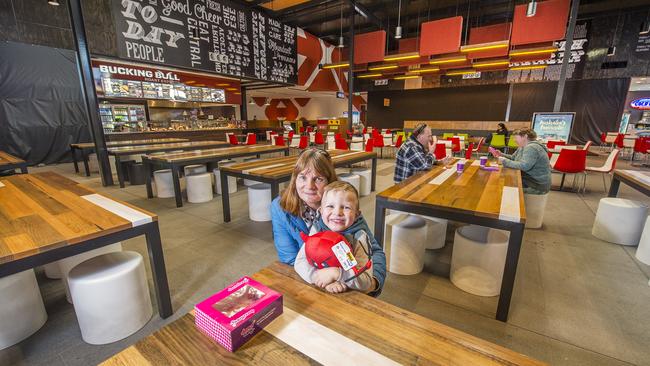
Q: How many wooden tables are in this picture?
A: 9